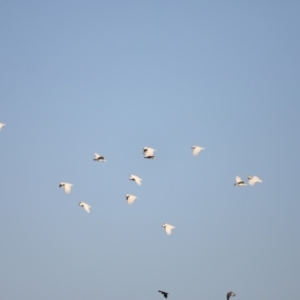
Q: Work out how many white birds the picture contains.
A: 11